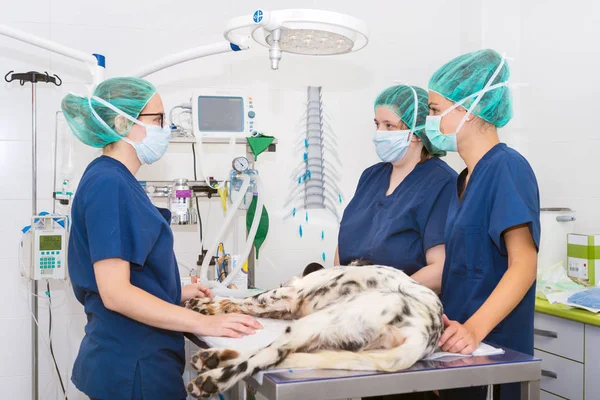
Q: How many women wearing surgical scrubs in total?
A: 3